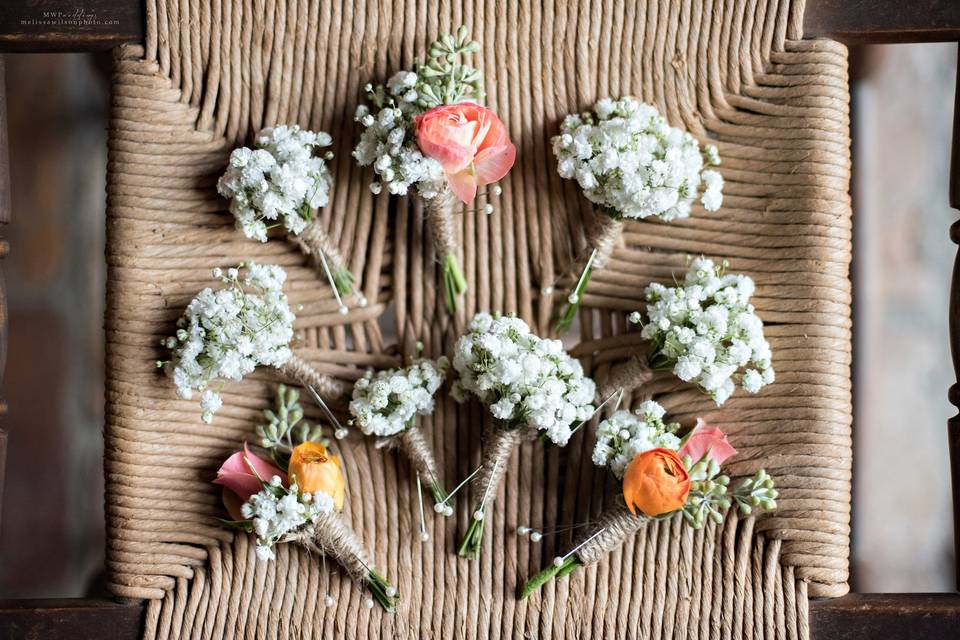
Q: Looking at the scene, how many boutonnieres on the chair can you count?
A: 9